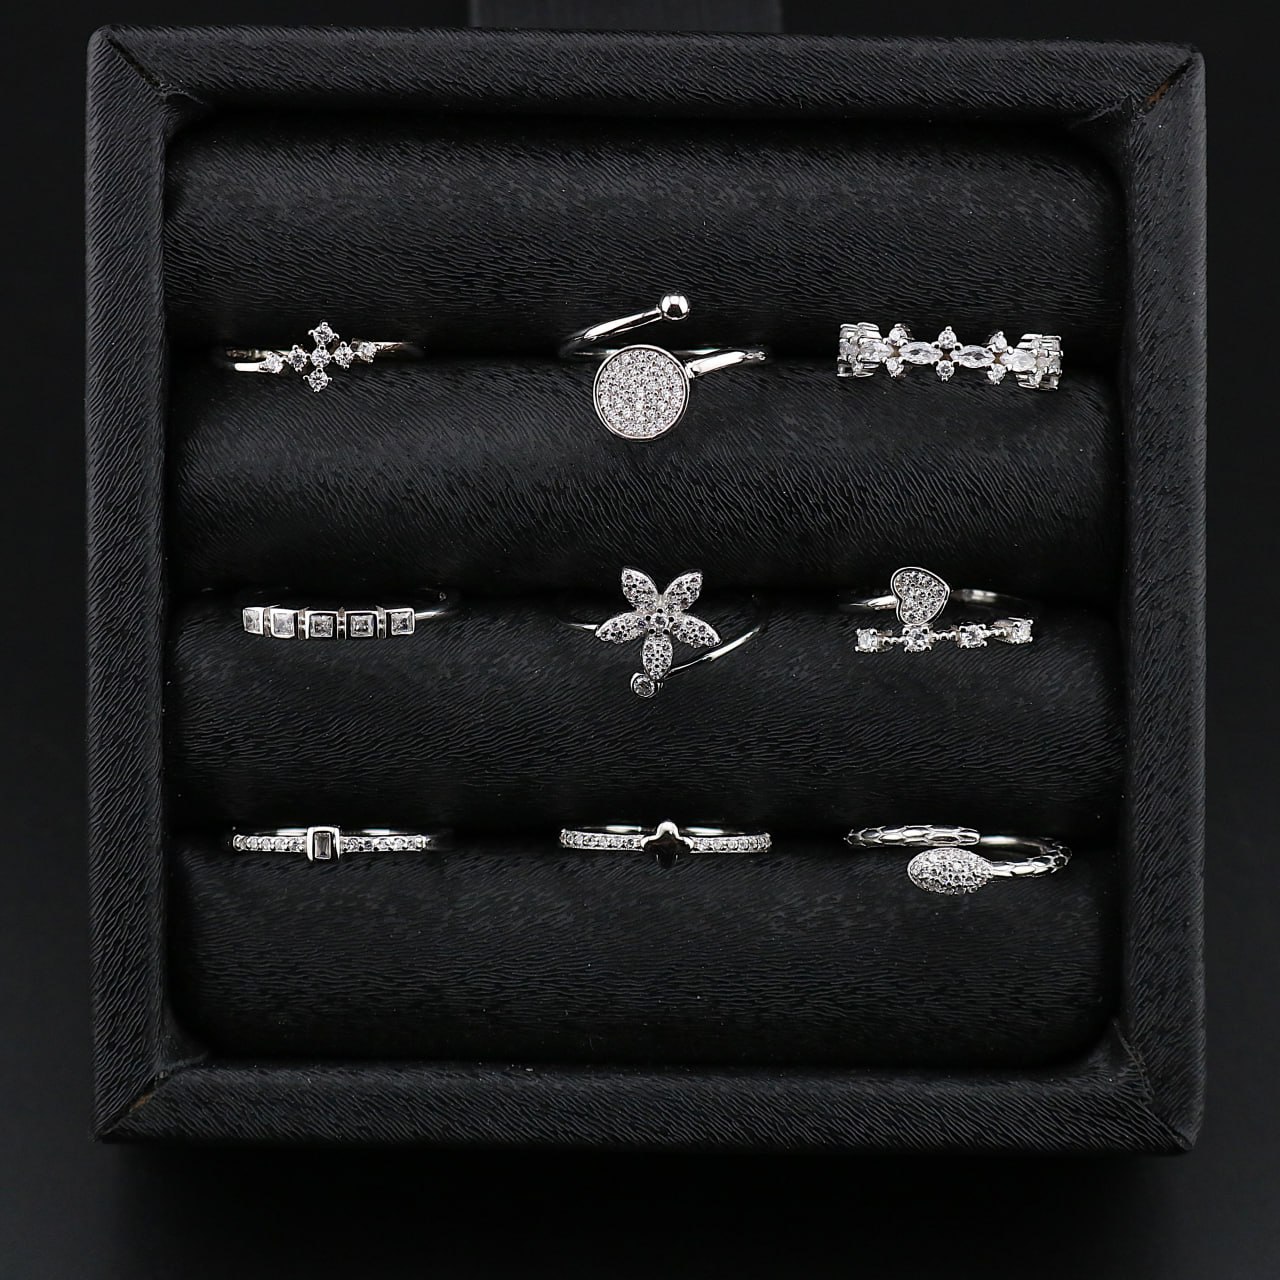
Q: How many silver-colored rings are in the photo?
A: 9